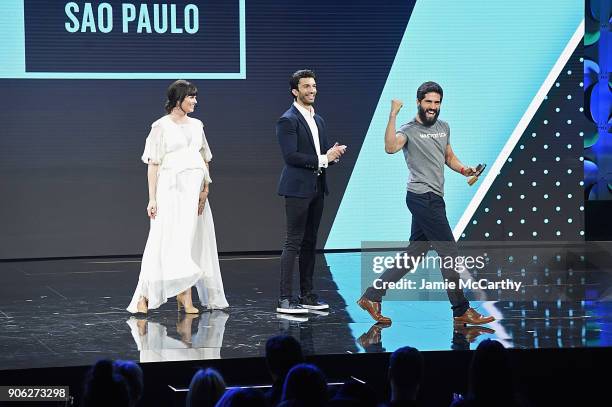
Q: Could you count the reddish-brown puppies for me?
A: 0